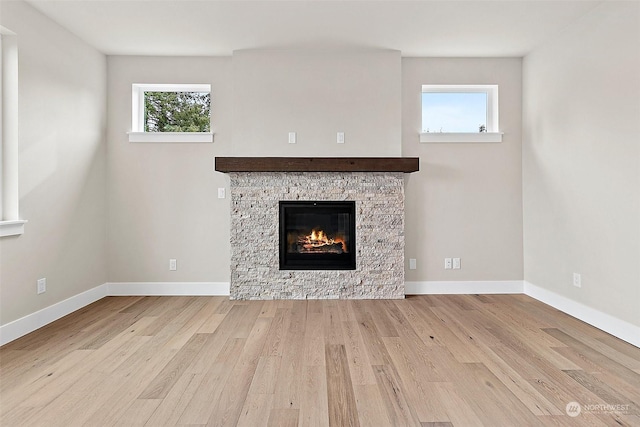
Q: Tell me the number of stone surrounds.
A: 1